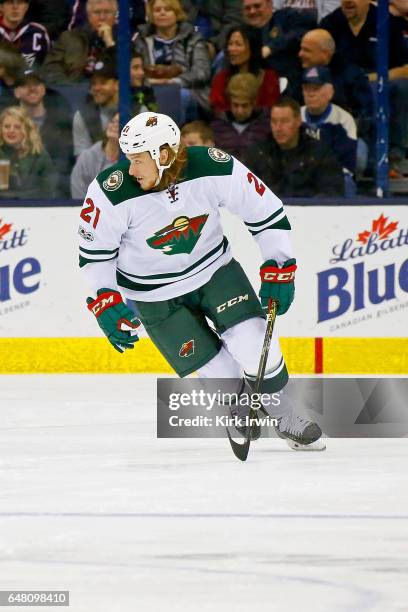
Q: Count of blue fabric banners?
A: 0